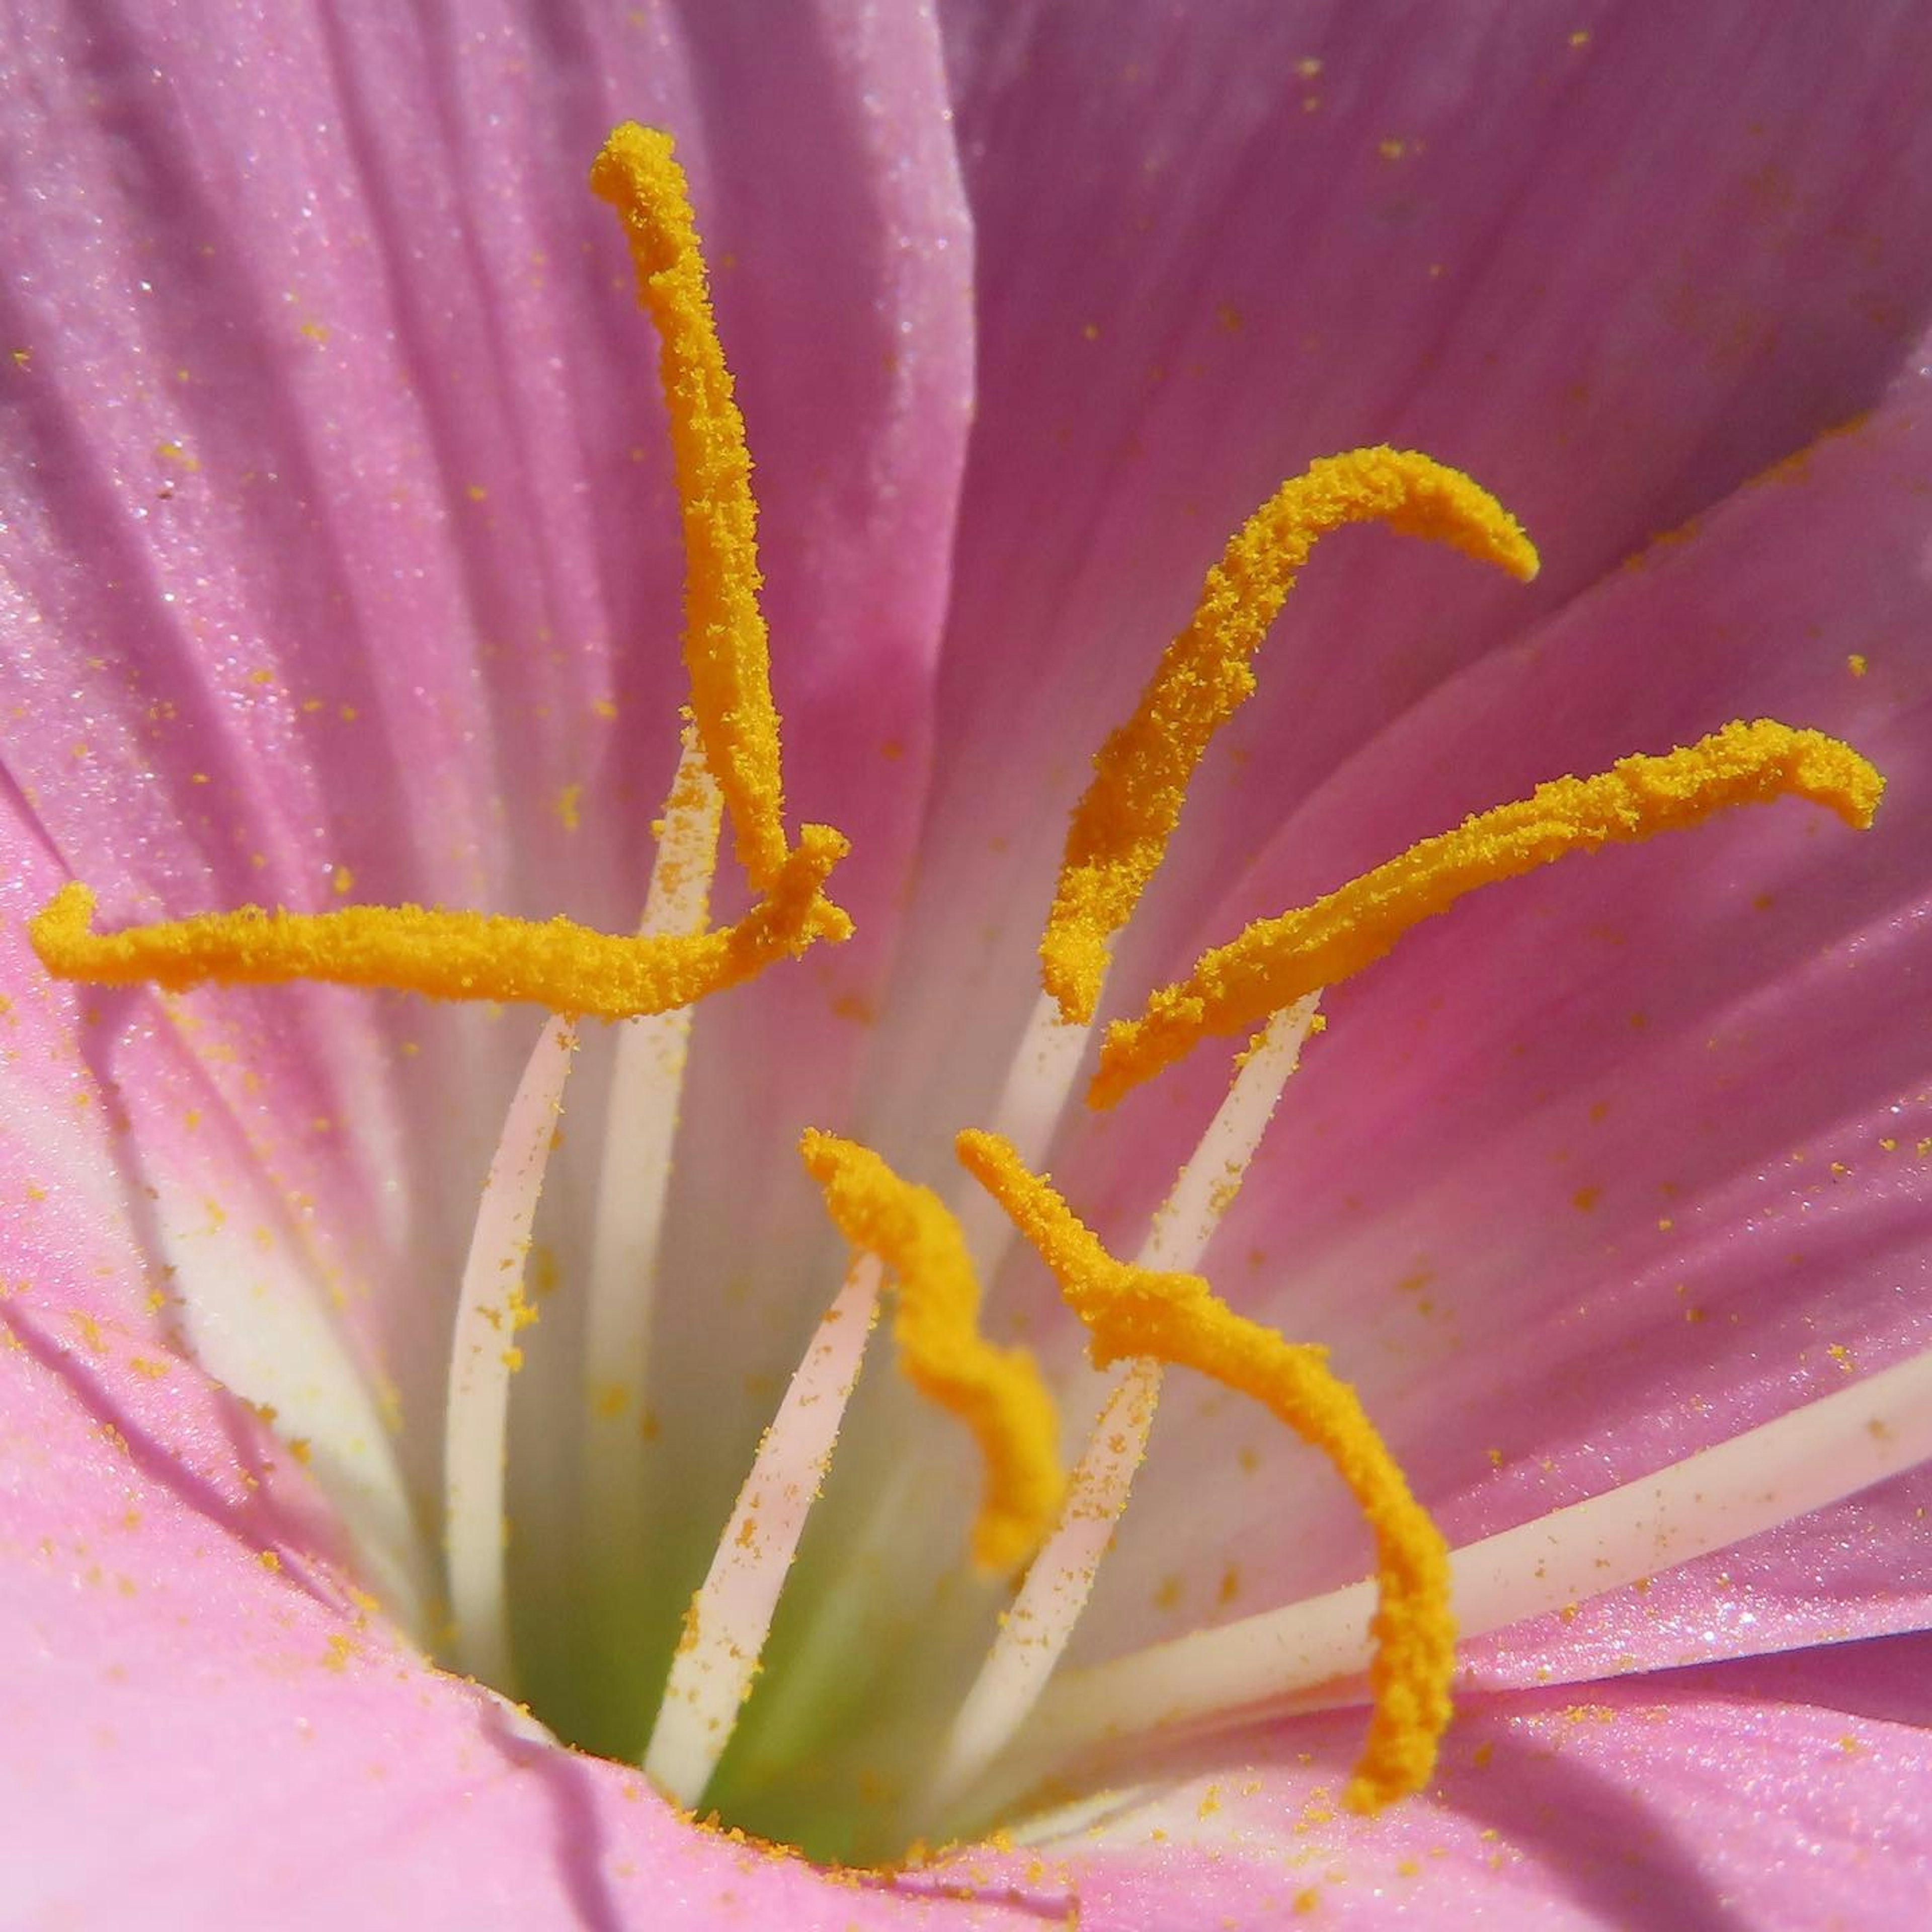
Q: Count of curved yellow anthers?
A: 6